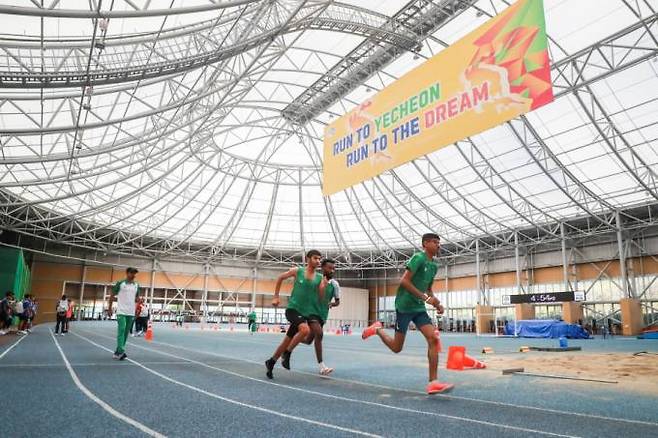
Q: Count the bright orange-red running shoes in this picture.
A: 2